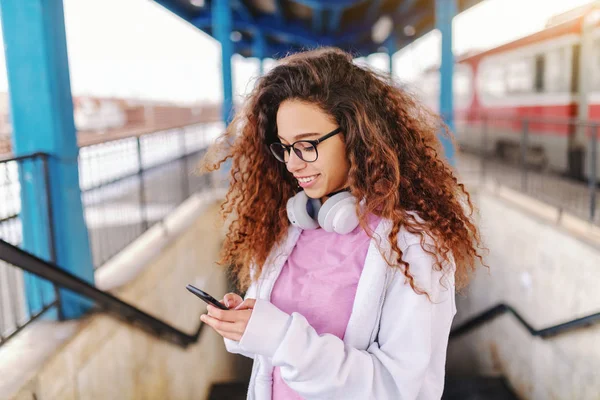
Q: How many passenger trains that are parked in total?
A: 1